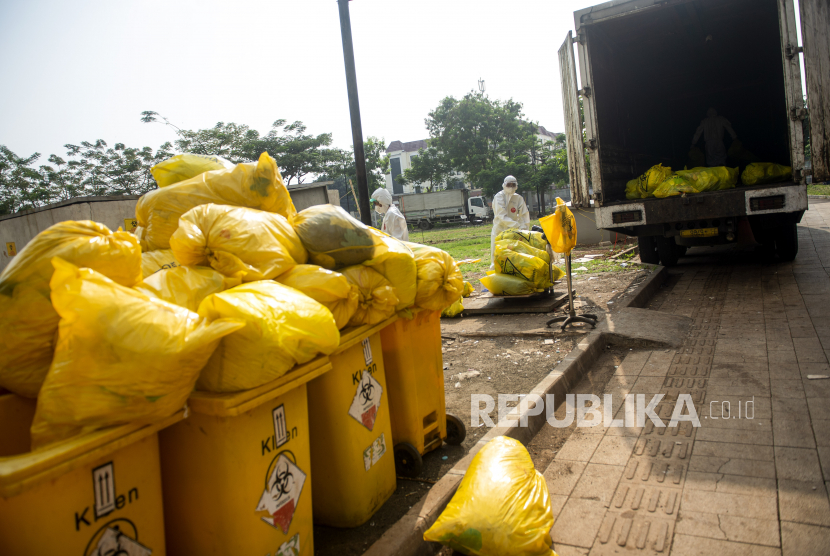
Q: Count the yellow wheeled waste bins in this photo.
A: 4